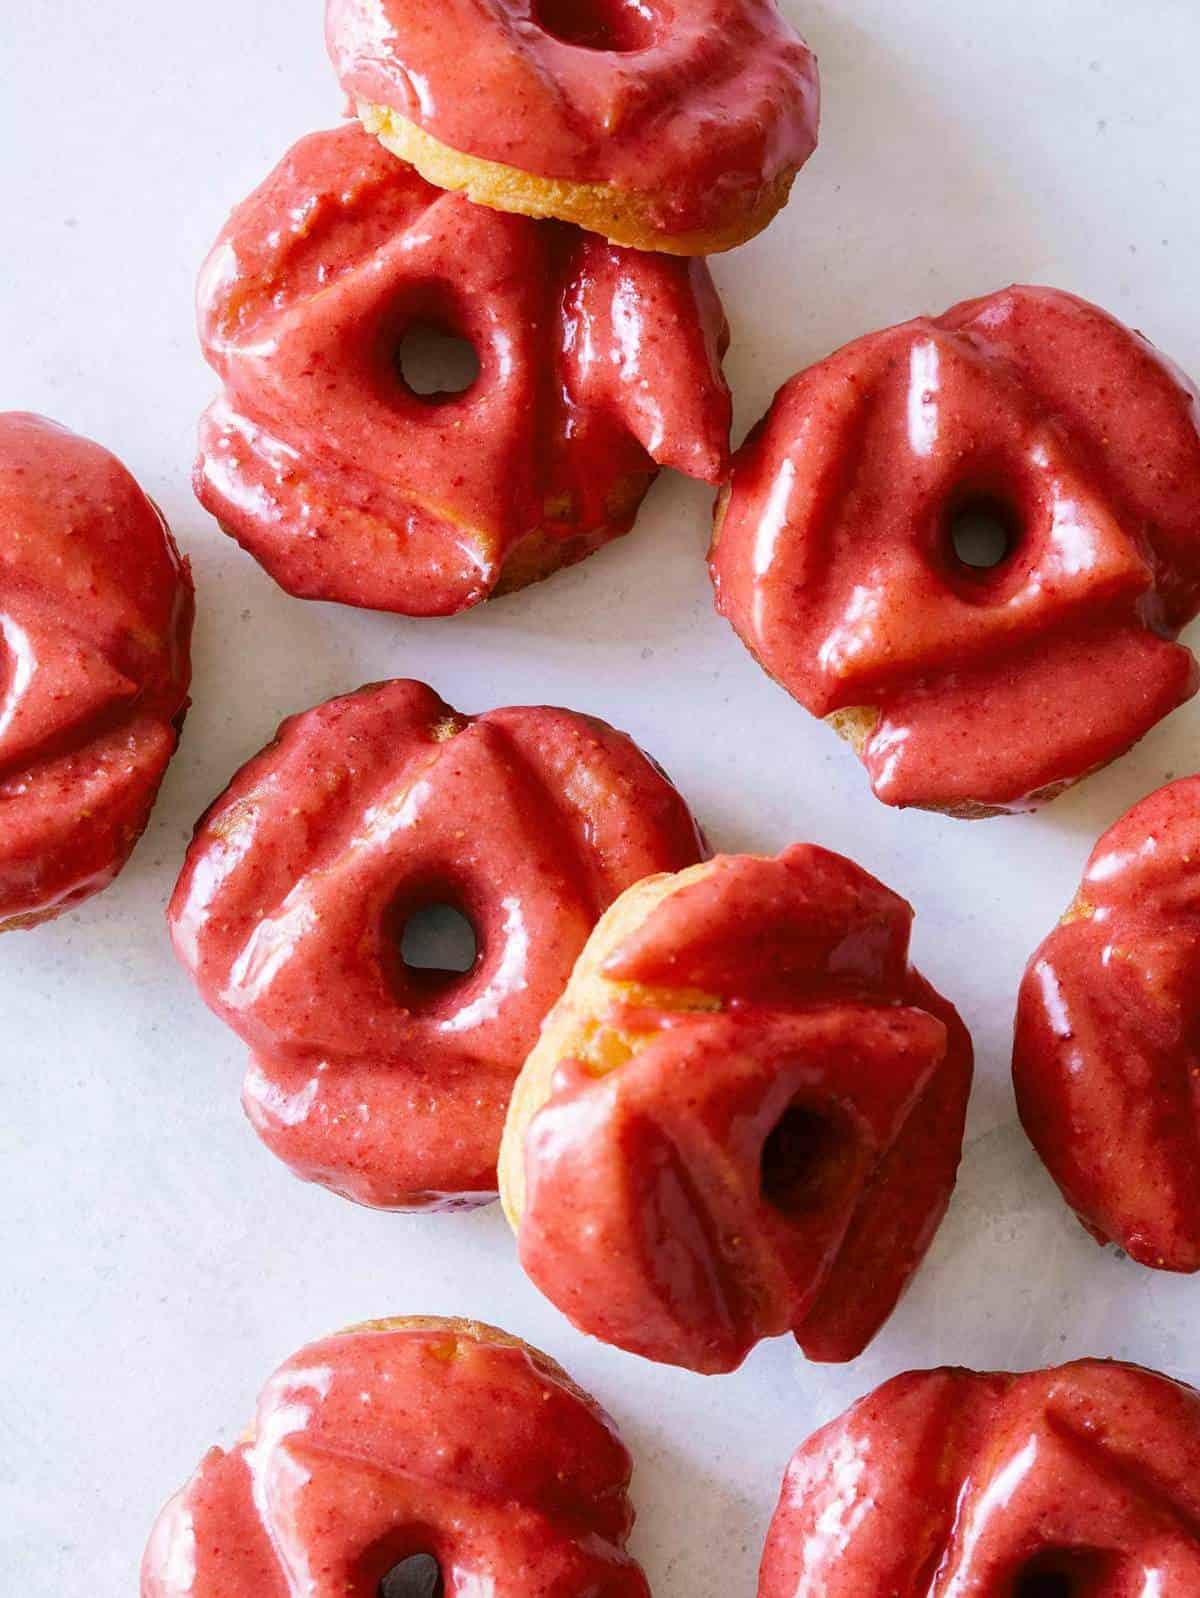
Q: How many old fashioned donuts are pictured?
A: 9